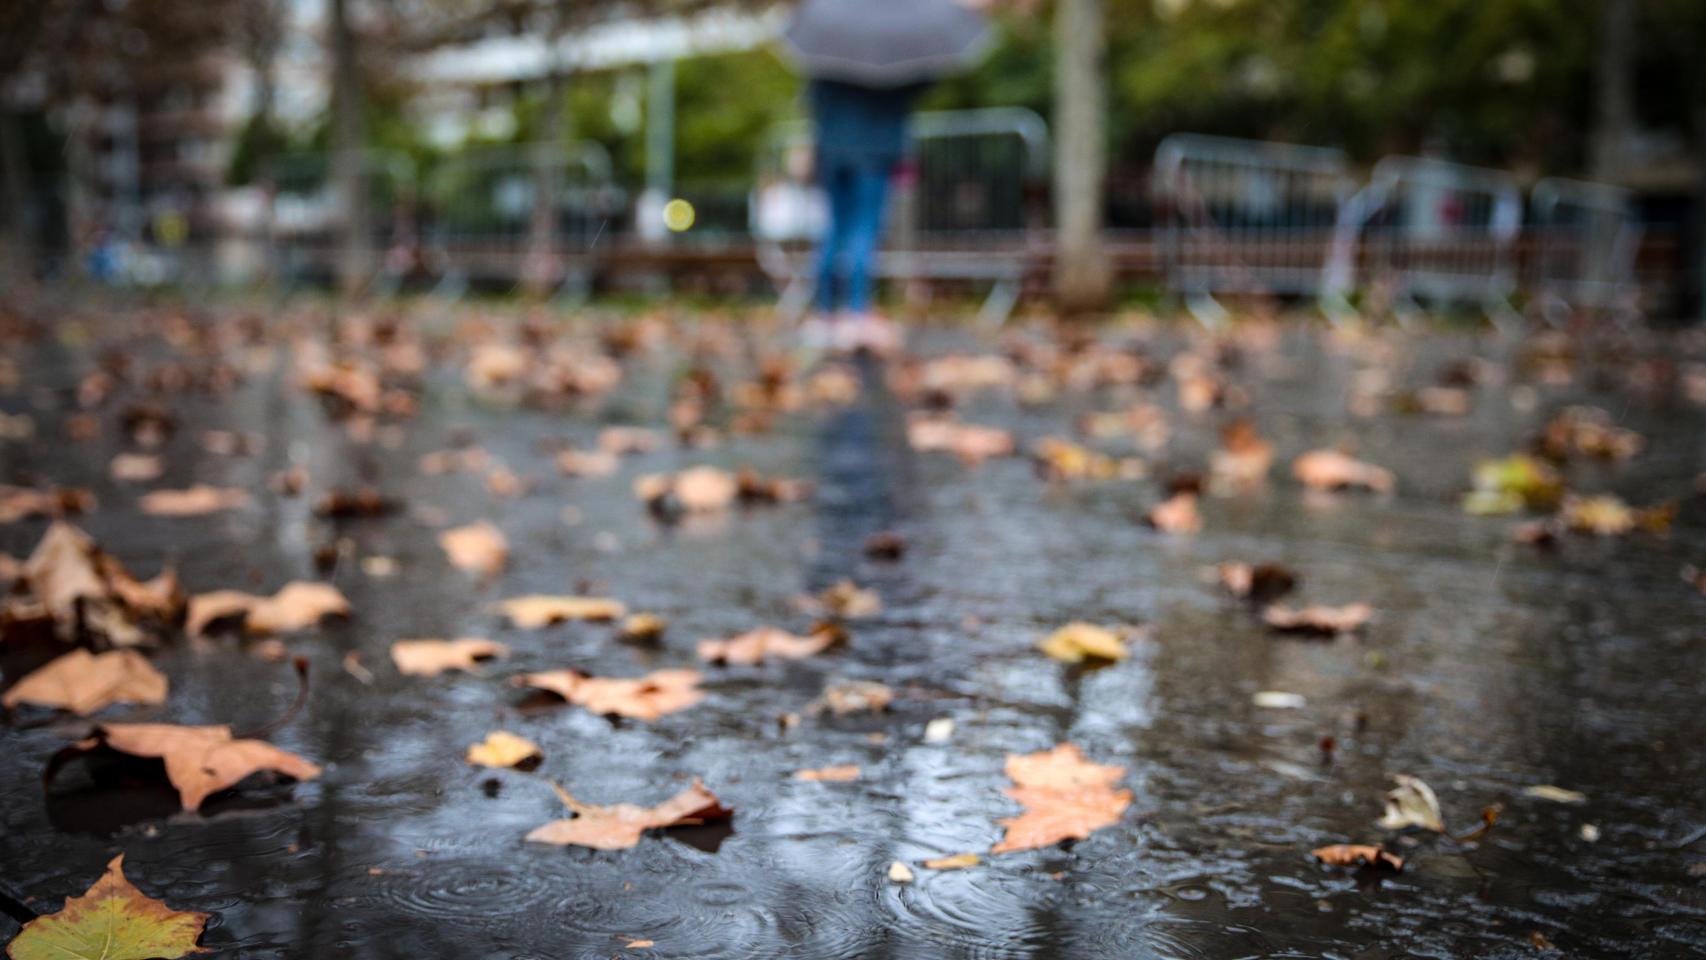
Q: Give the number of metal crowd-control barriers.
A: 6